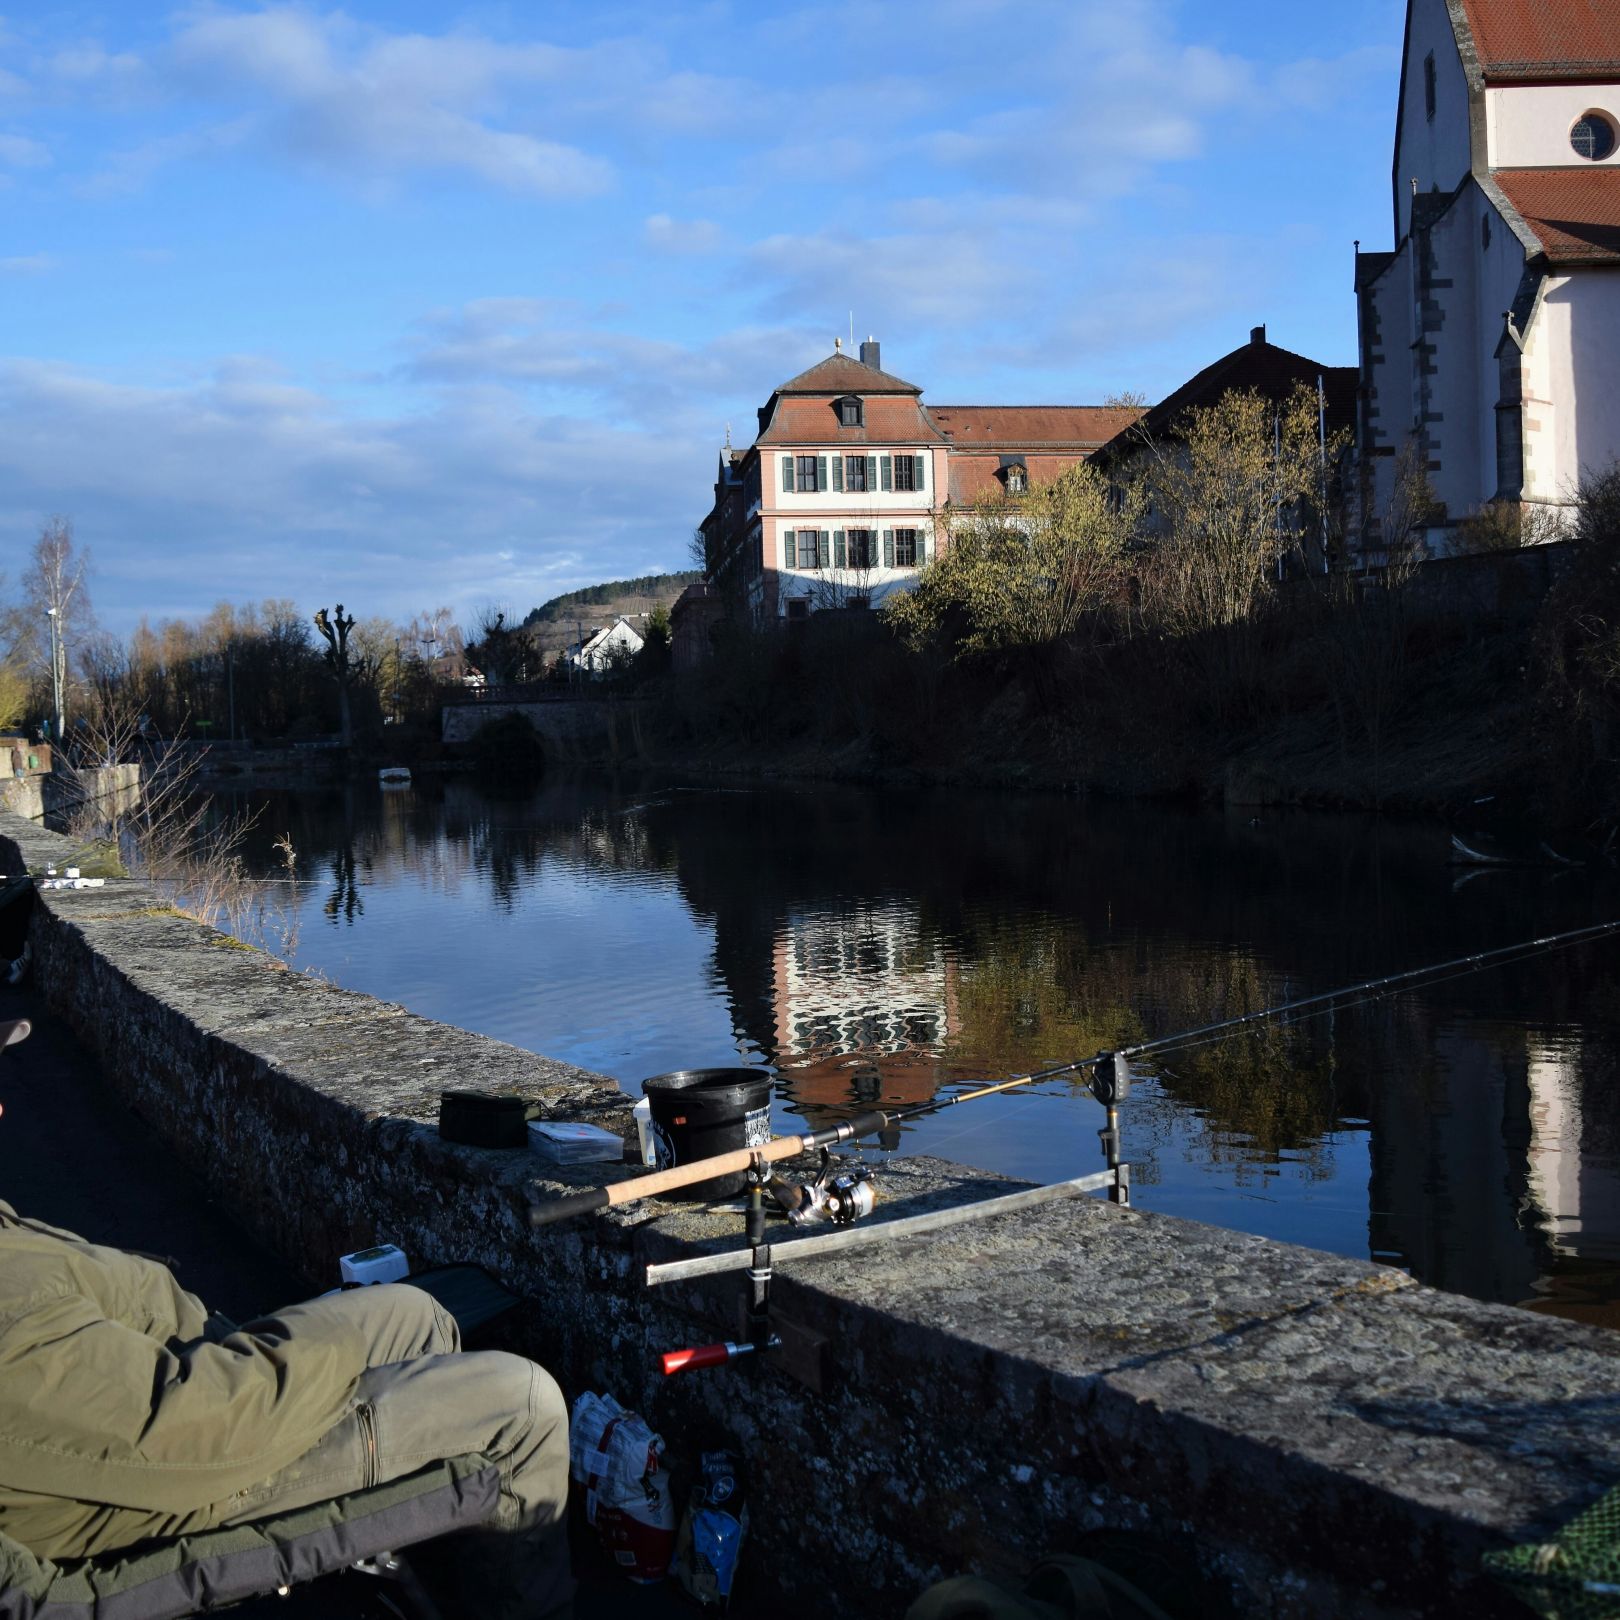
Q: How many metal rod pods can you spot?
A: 1